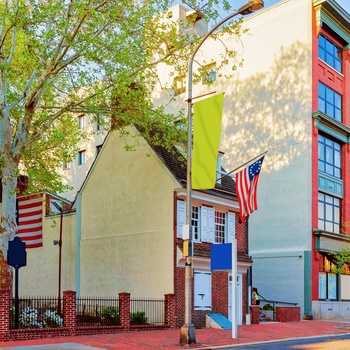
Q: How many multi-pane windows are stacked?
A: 4